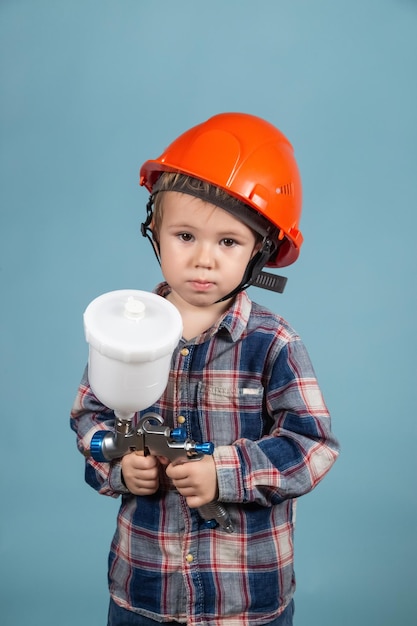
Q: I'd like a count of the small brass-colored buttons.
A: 3